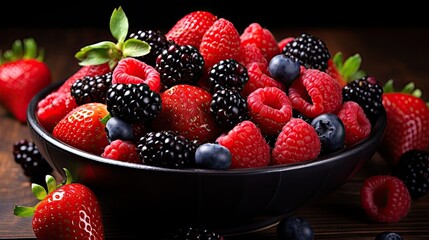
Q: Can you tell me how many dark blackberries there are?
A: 12